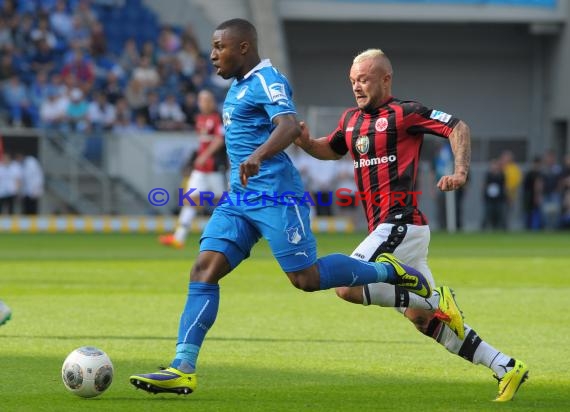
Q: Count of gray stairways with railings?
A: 1